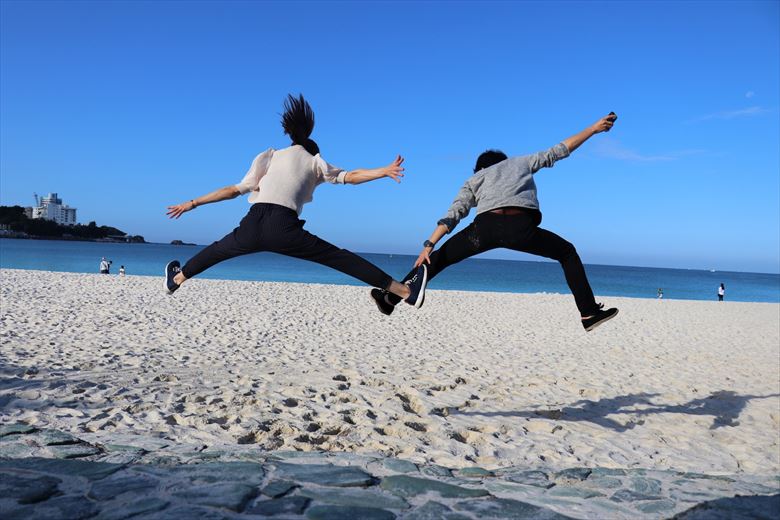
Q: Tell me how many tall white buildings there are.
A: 1